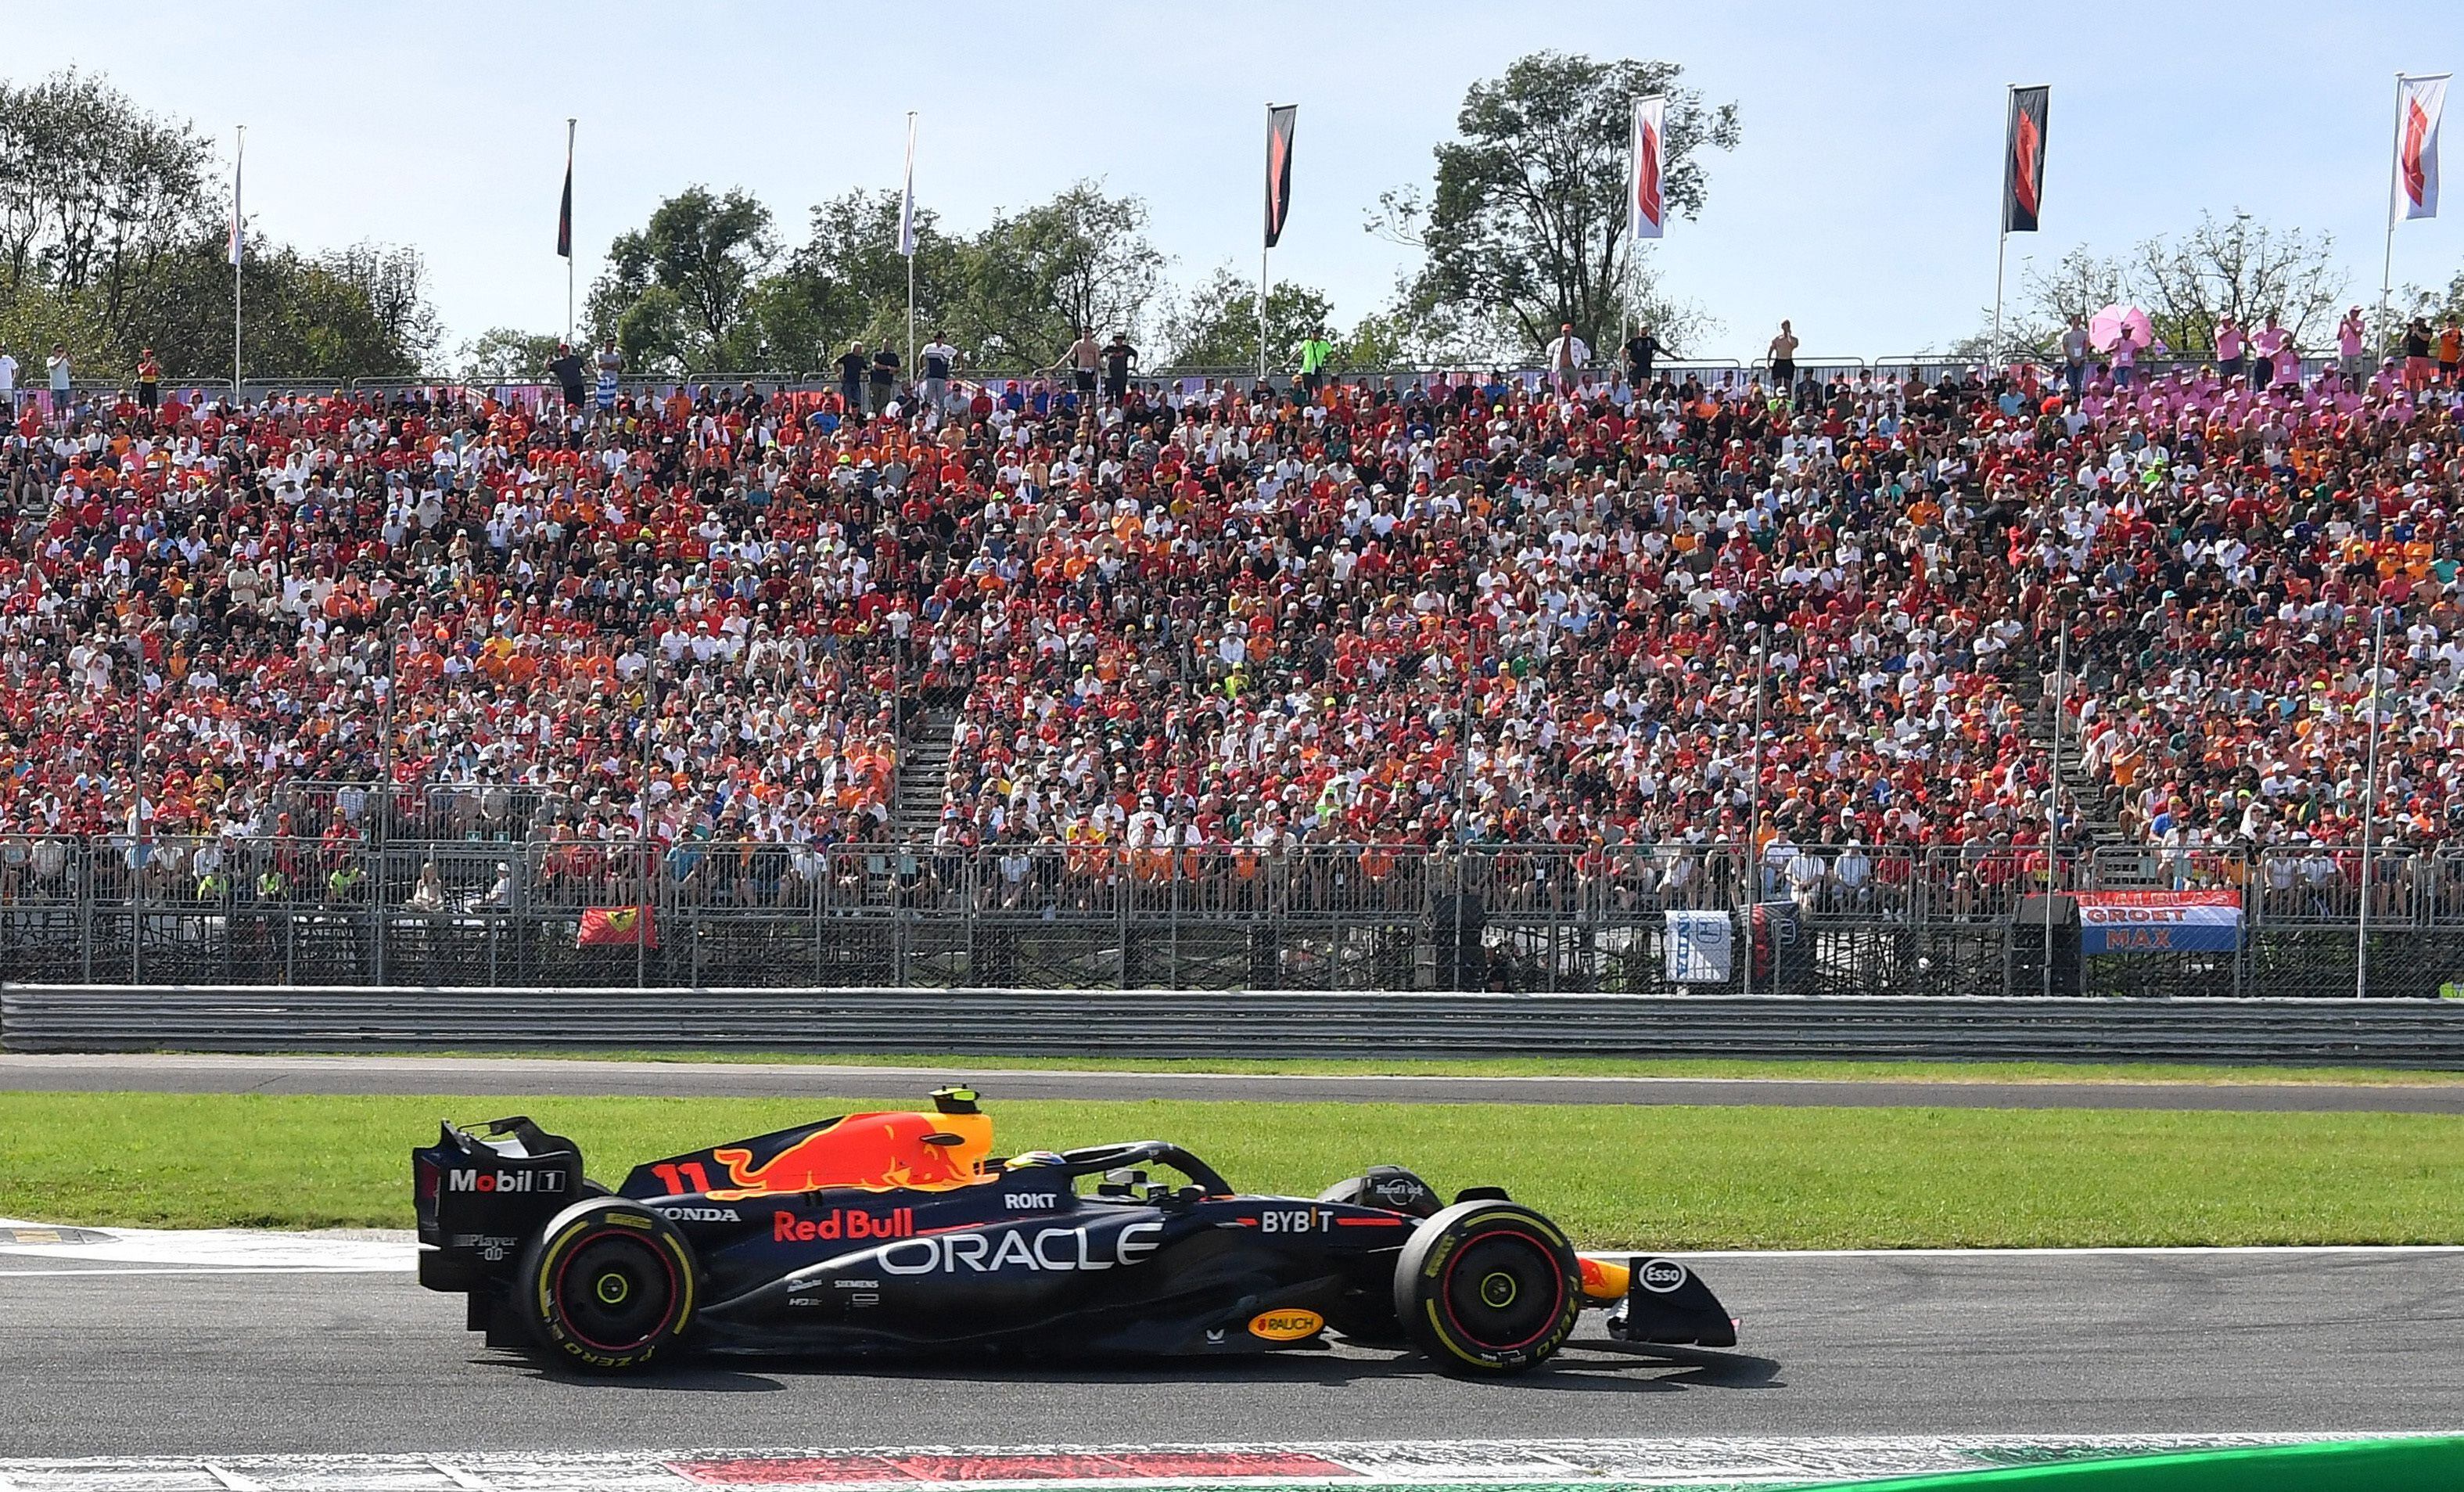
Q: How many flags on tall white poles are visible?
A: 7